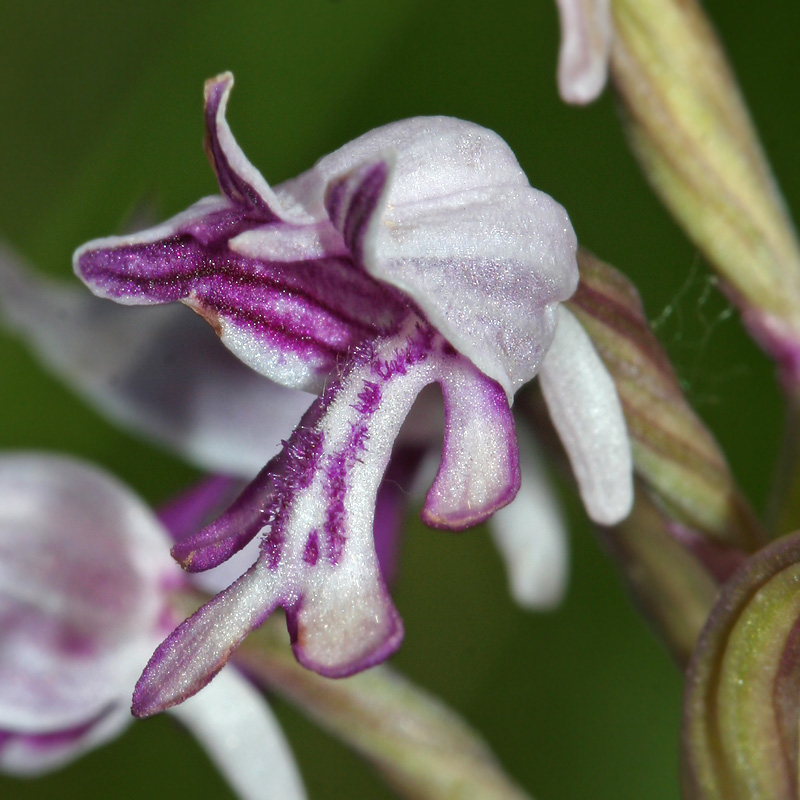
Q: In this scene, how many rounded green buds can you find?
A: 1